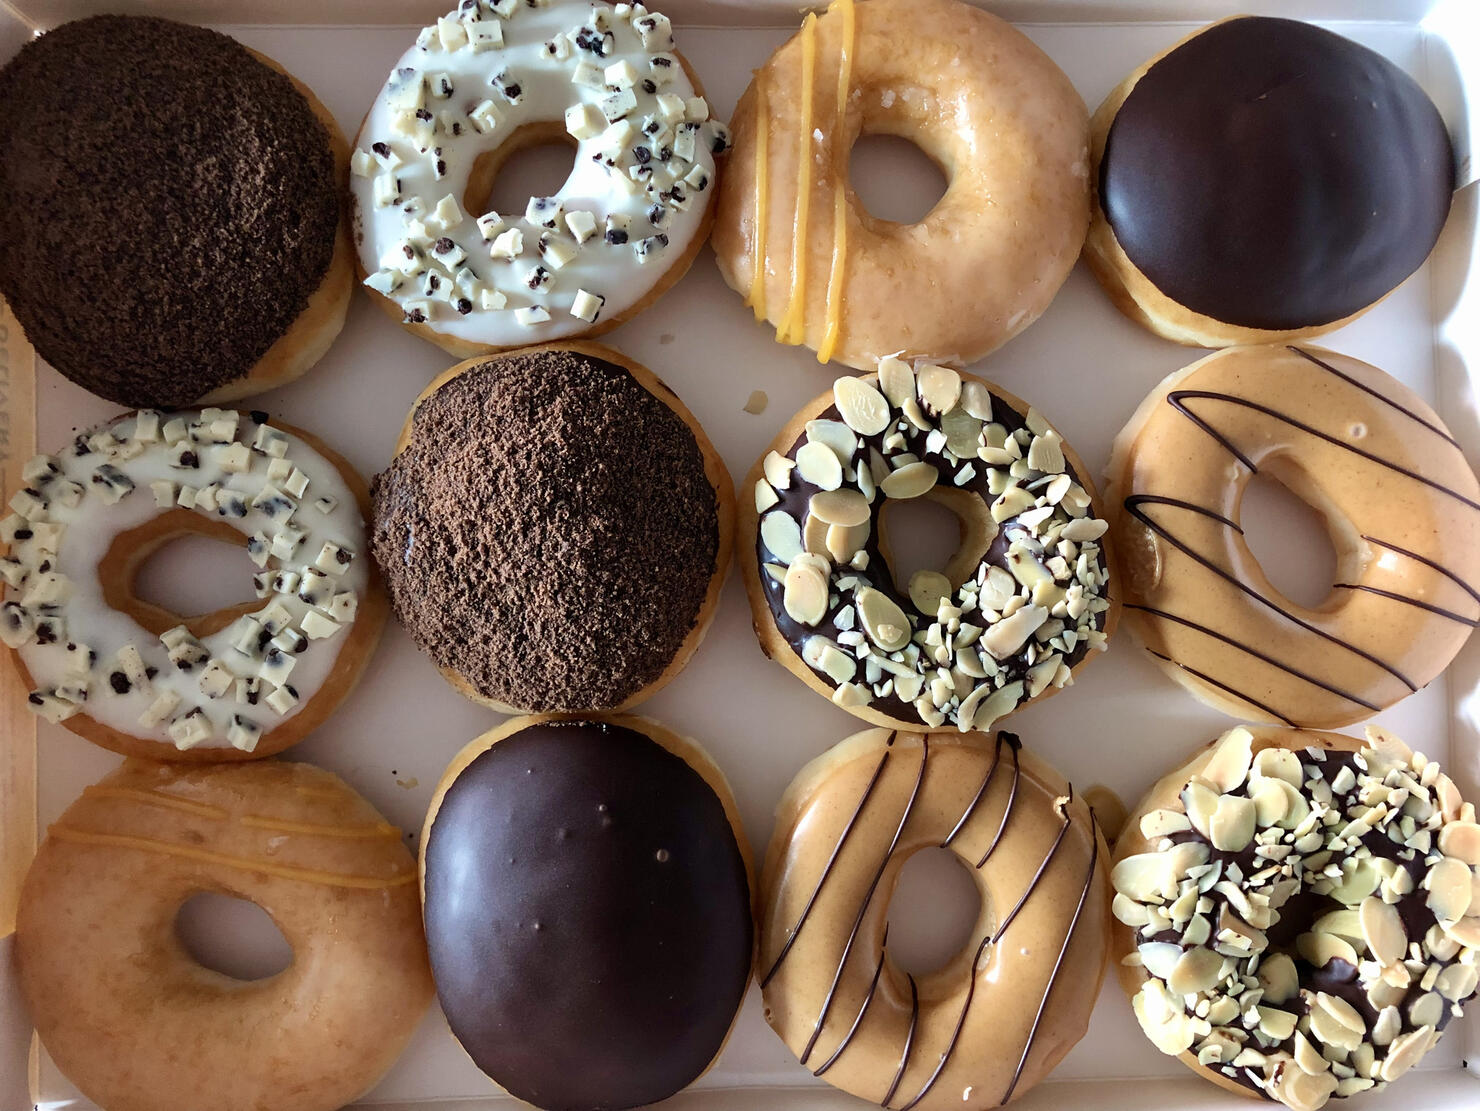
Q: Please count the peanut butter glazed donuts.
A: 2